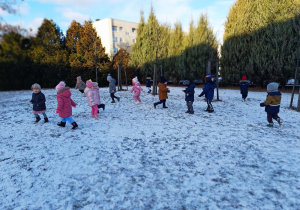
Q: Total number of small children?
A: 13